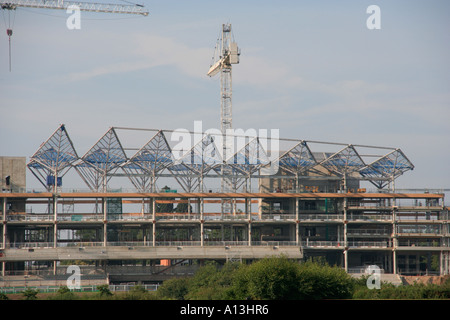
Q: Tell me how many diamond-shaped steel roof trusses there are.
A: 8